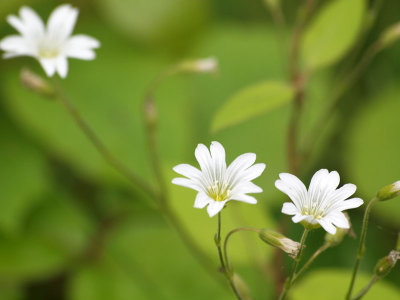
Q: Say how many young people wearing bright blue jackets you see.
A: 0